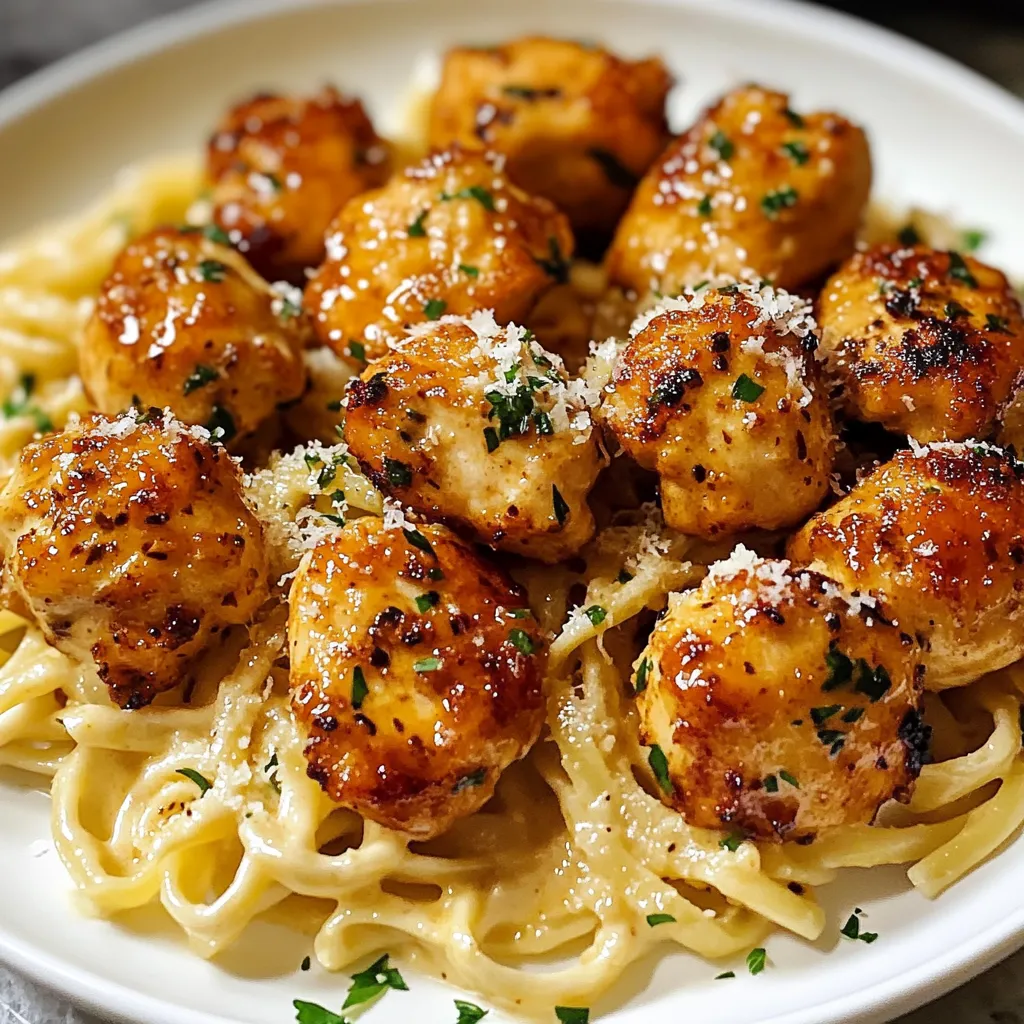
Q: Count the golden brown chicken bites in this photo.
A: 12